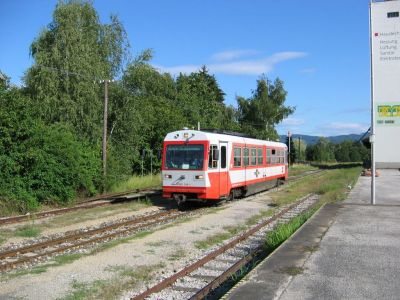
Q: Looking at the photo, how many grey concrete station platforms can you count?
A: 1